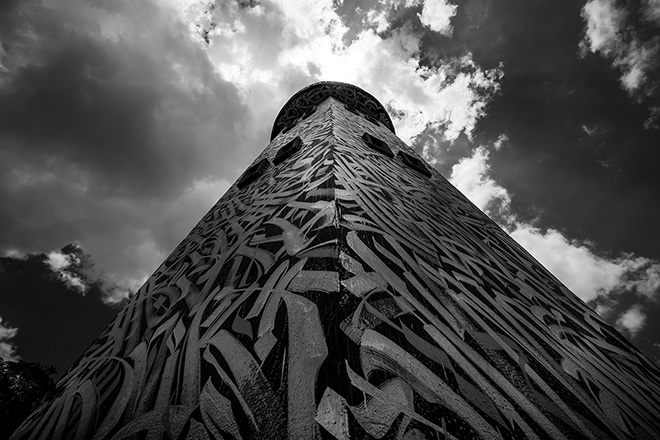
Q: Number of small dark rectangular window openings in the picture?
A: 4